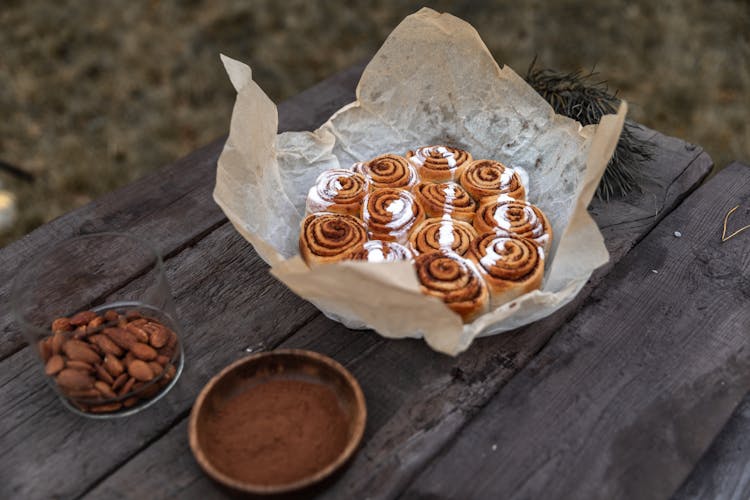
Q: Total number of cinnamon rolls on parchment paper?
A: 12